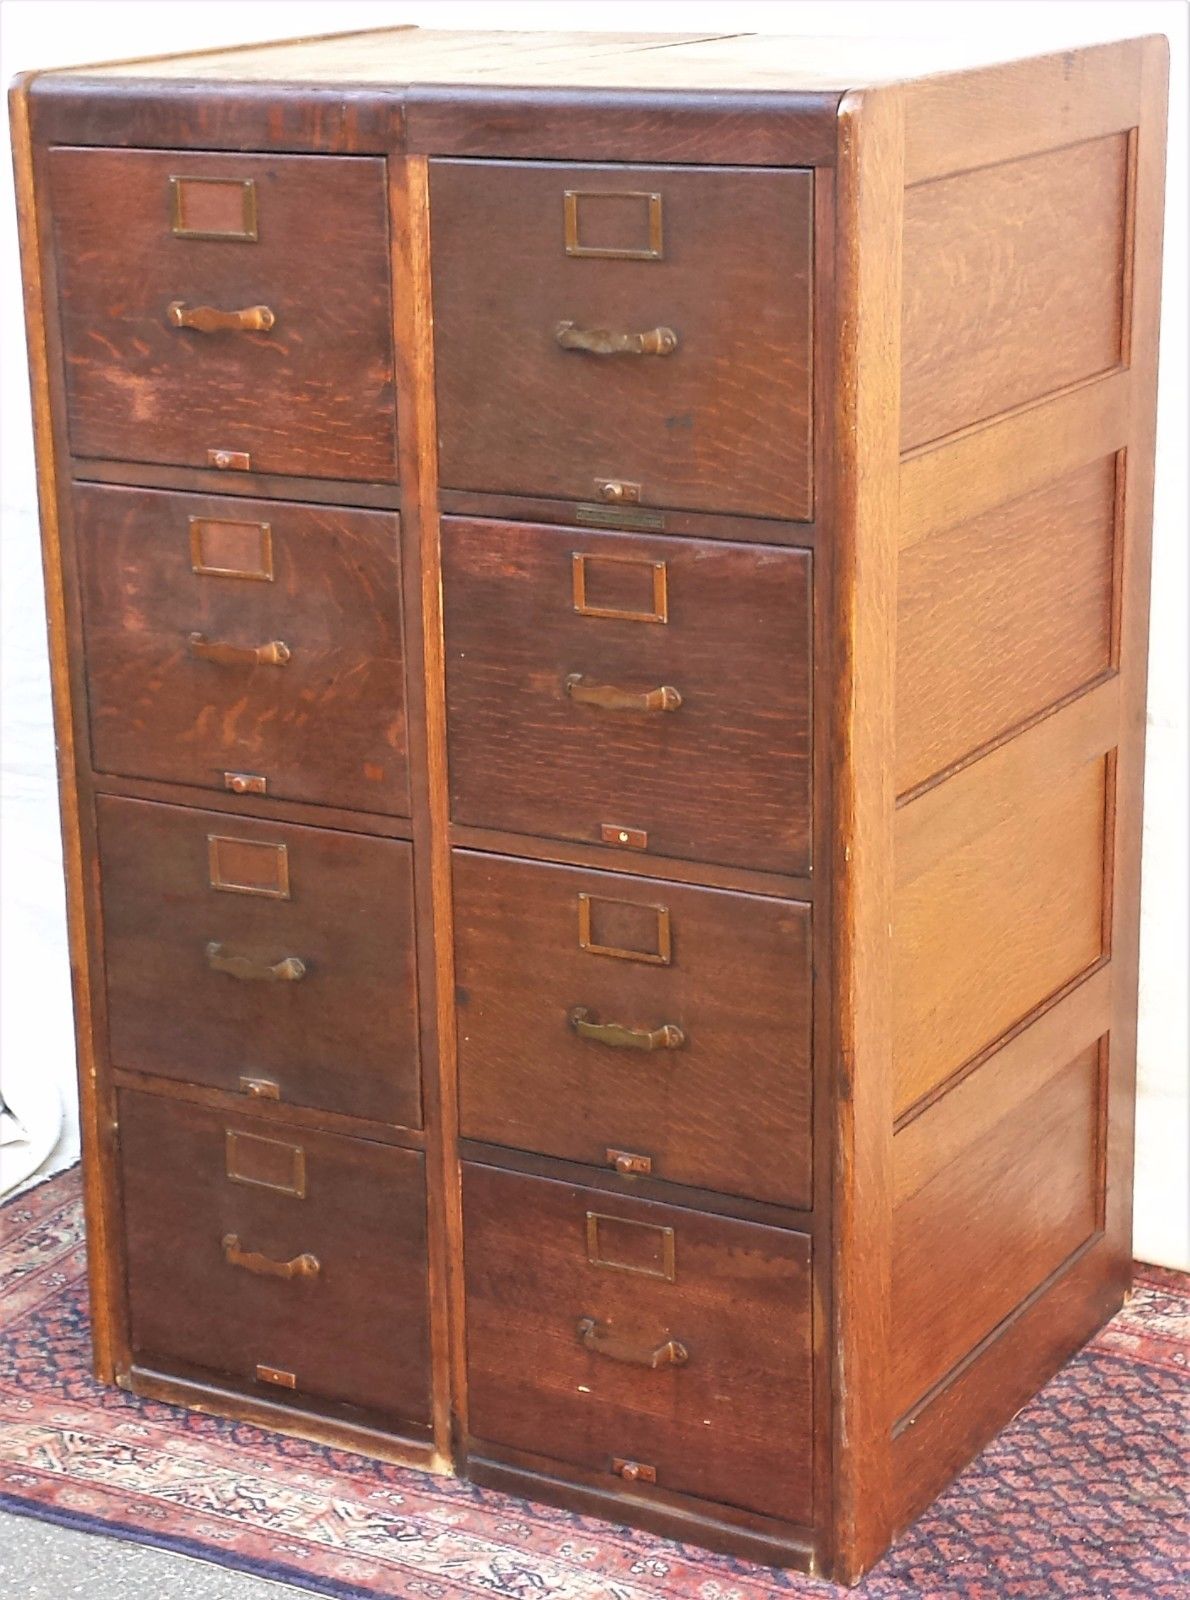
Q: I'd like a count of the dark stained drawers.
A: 8